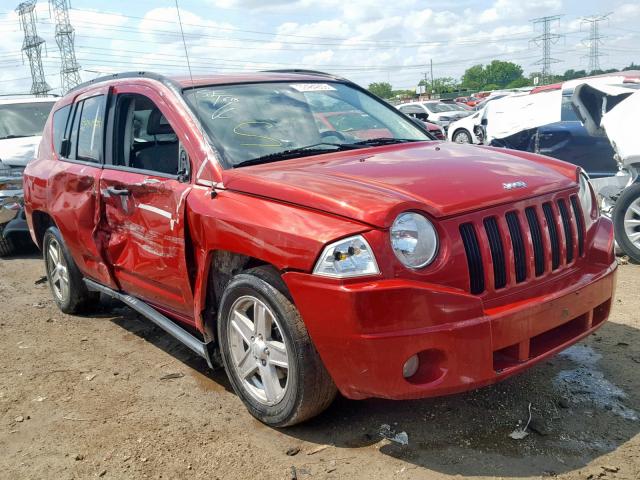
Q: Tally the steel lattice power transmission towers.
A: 4